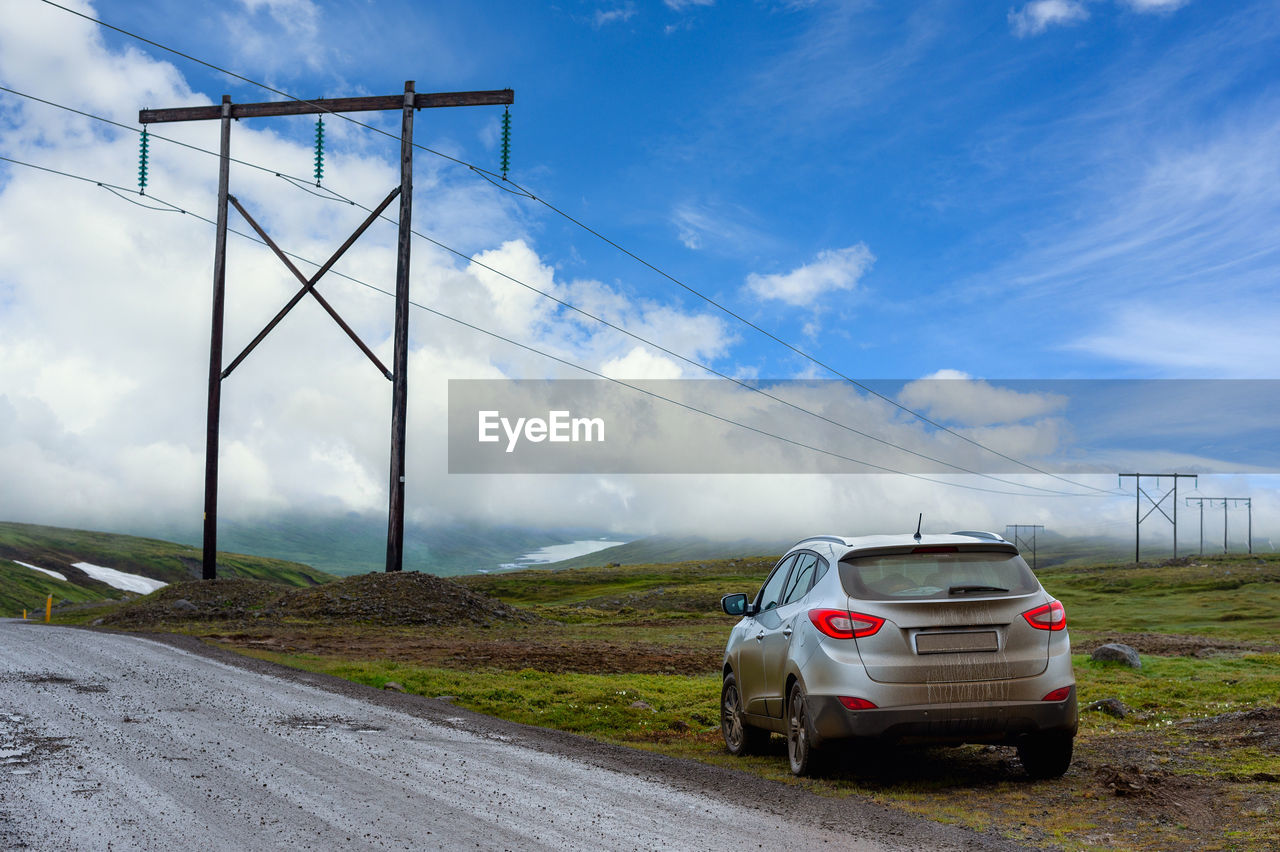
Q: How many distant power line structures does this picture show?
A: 3